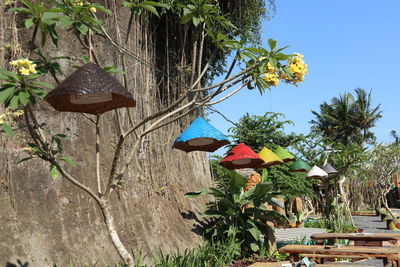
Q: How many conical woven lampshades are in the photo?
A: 8